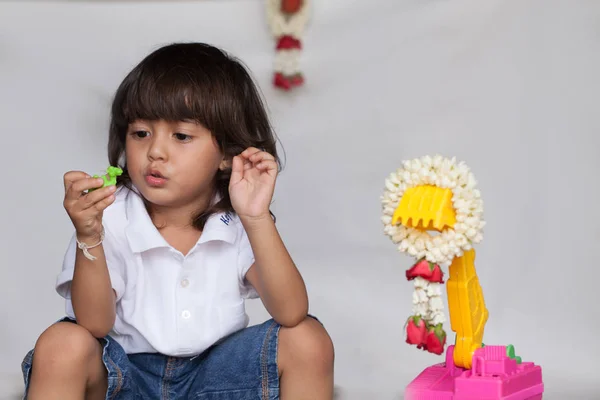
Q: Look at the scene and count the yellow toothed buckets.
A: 1